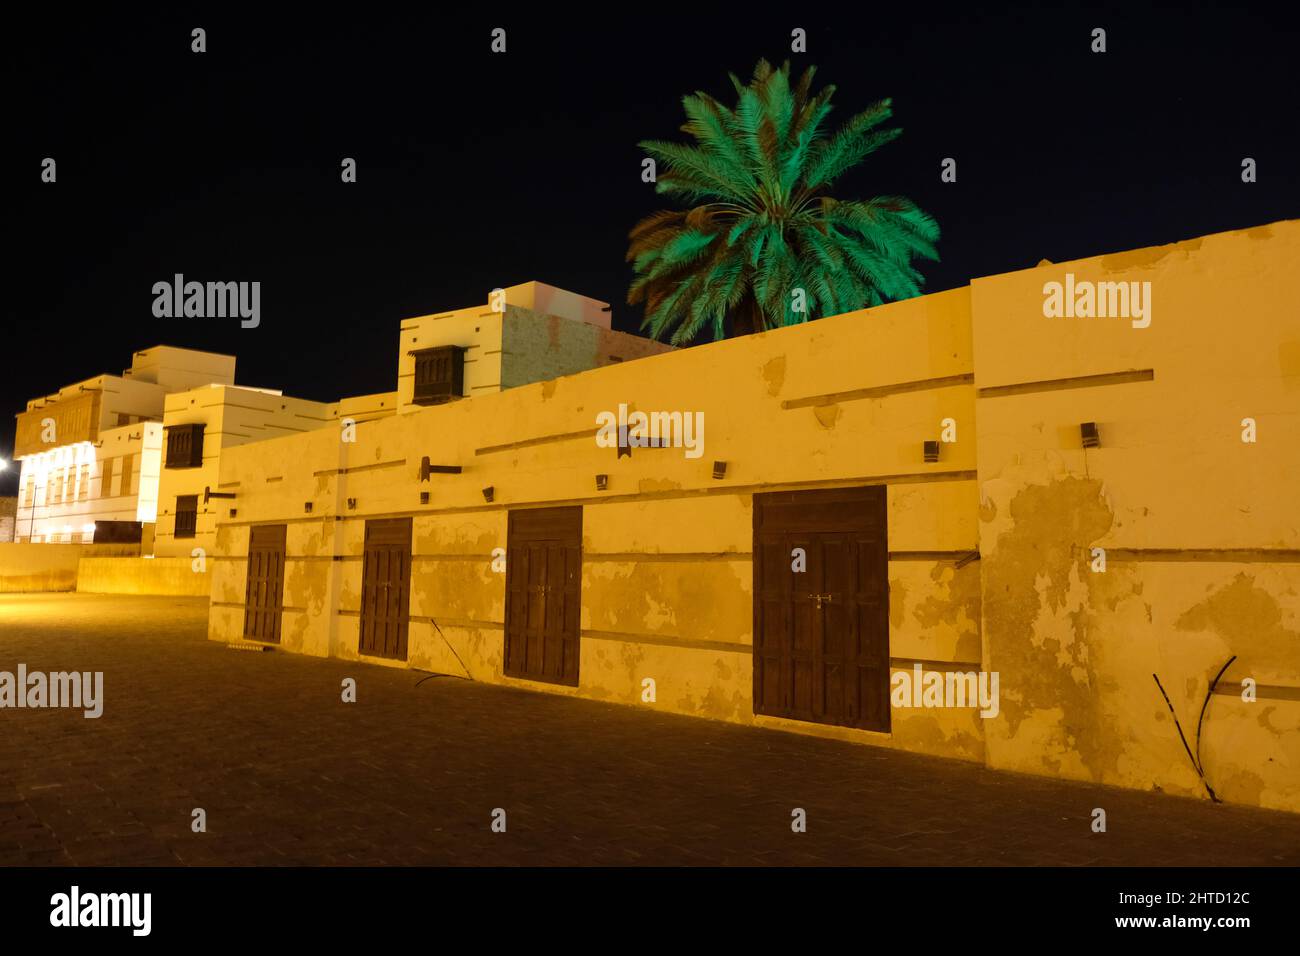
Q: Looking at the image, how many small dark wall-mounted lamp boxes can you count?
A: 9